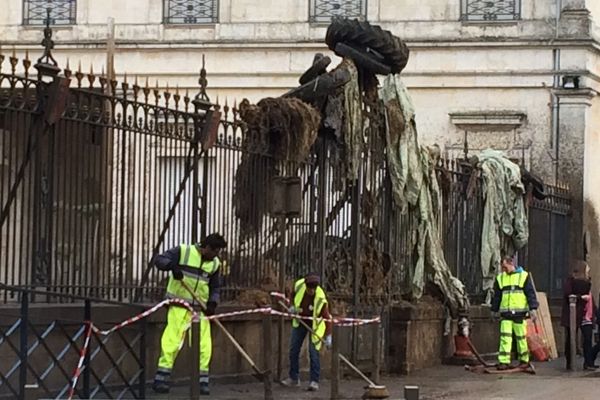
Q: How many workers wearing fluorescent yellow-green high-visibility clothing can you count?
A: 3